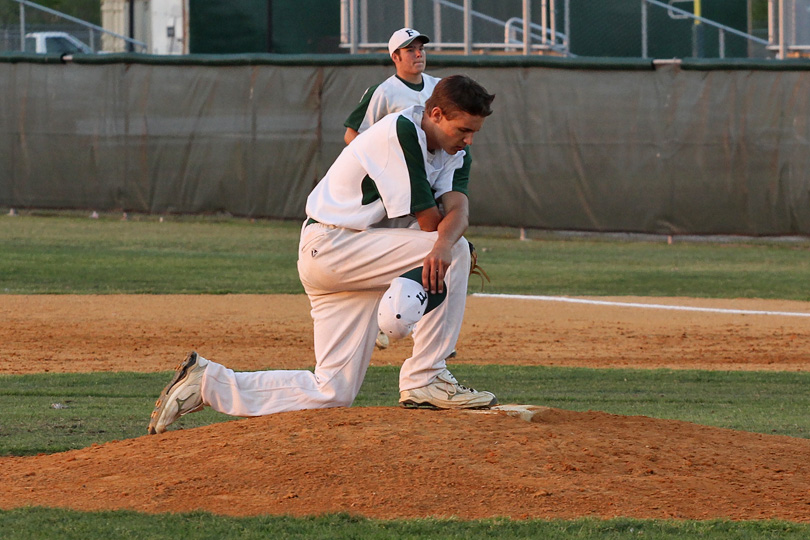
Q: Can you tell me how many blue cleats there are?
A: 0